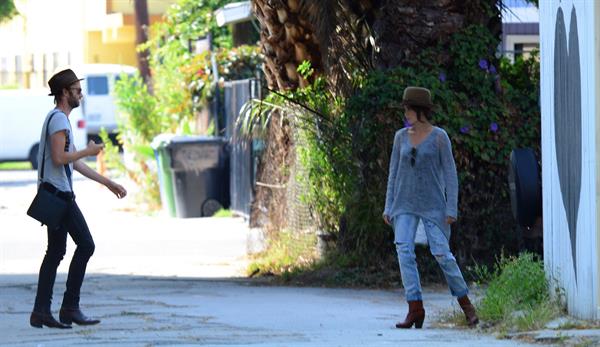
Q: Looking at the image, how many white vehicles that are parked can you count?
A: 2